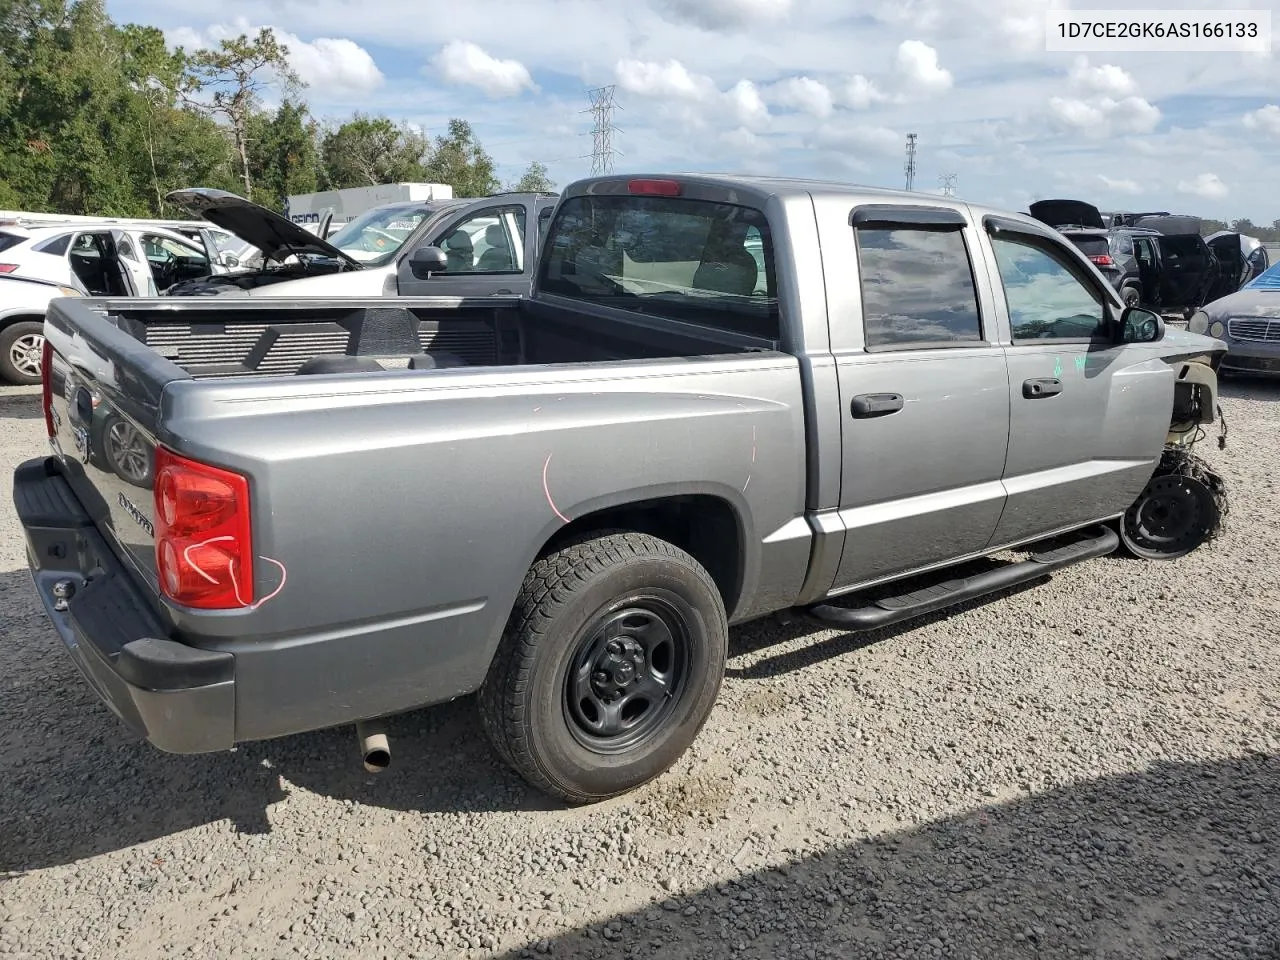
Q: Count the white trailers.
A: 1